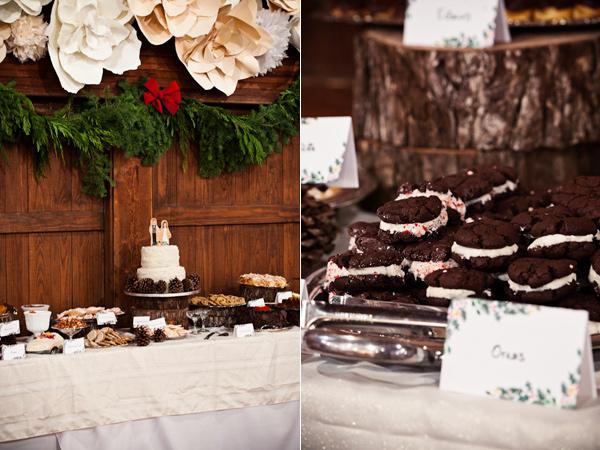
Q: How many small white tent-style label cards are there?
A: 12